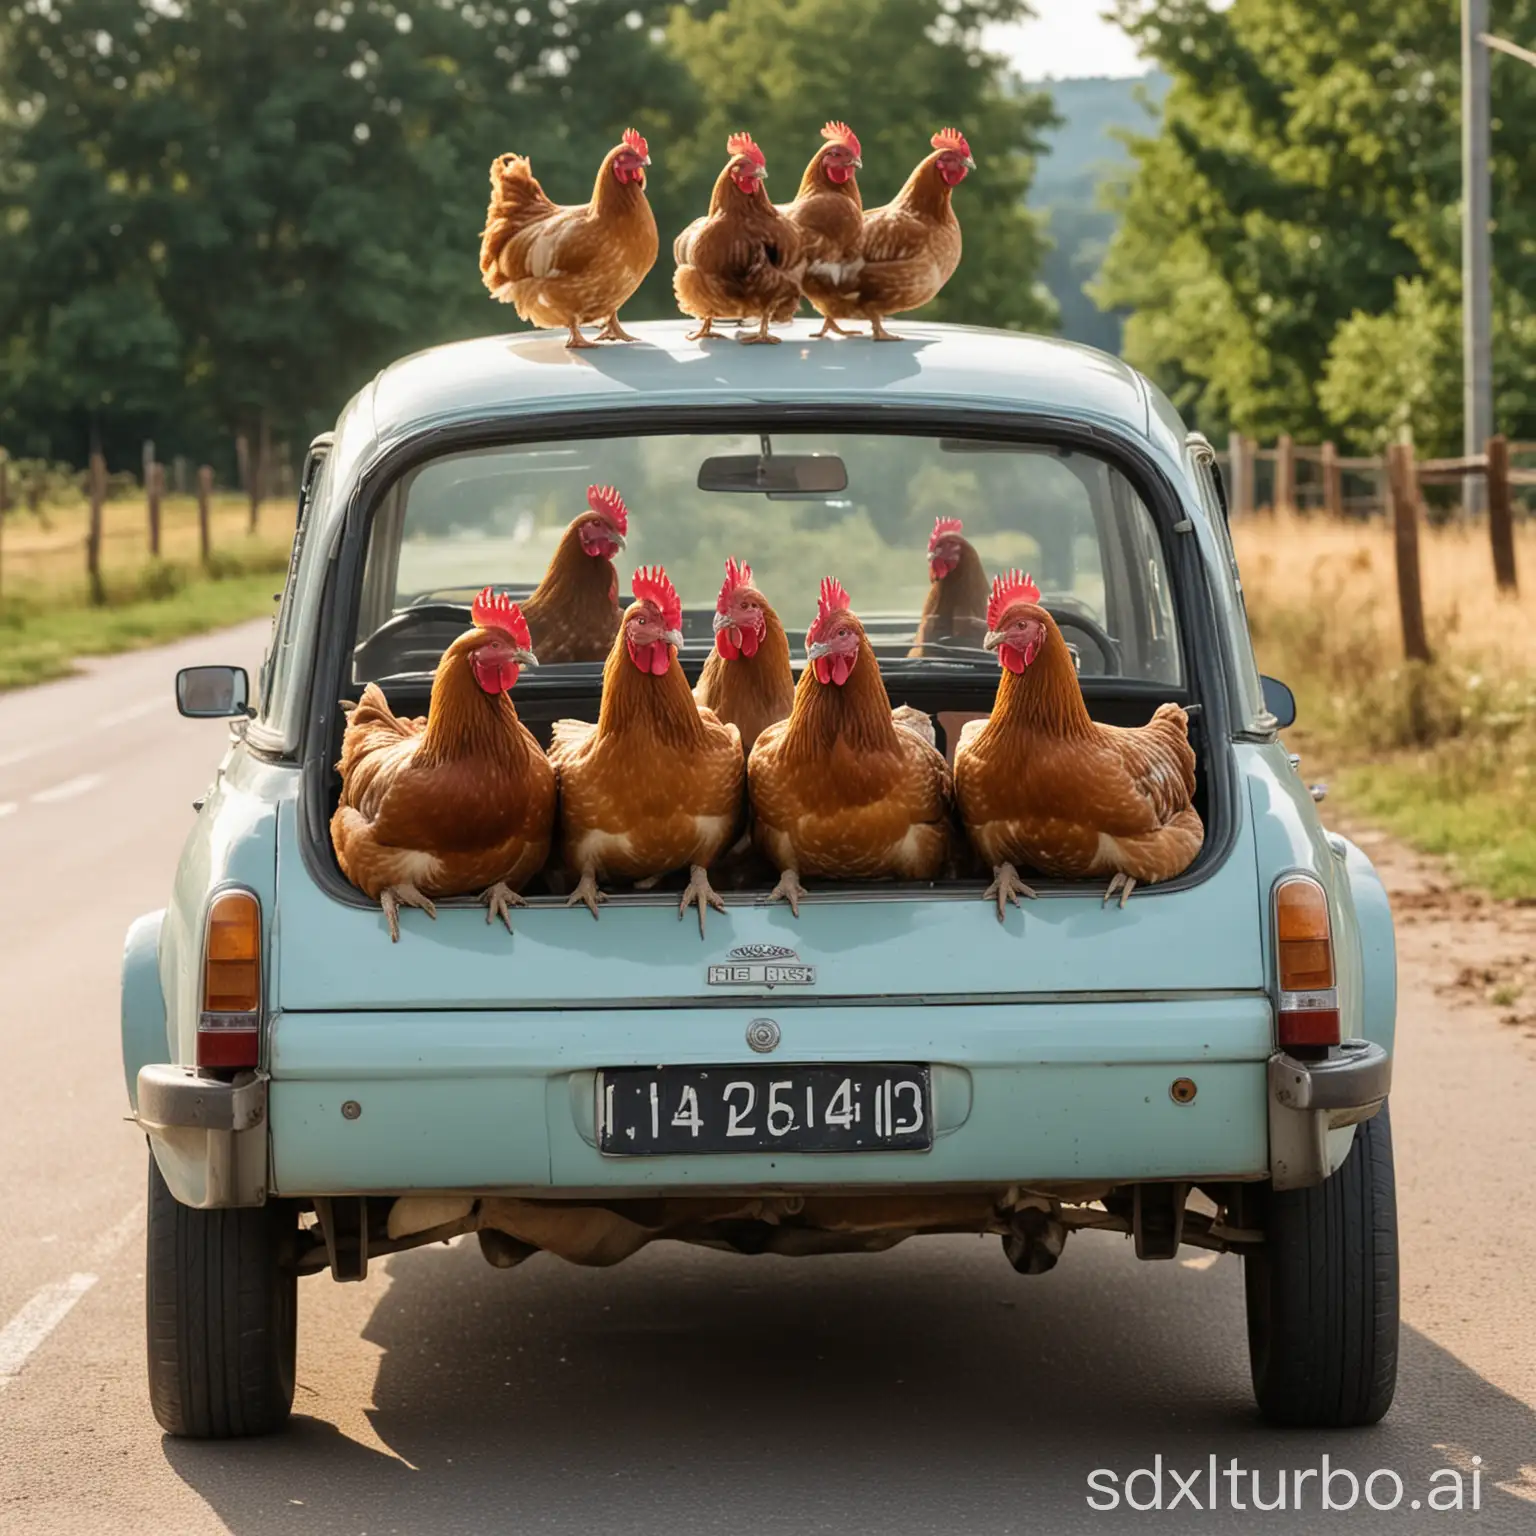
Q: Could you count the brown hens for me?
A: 11